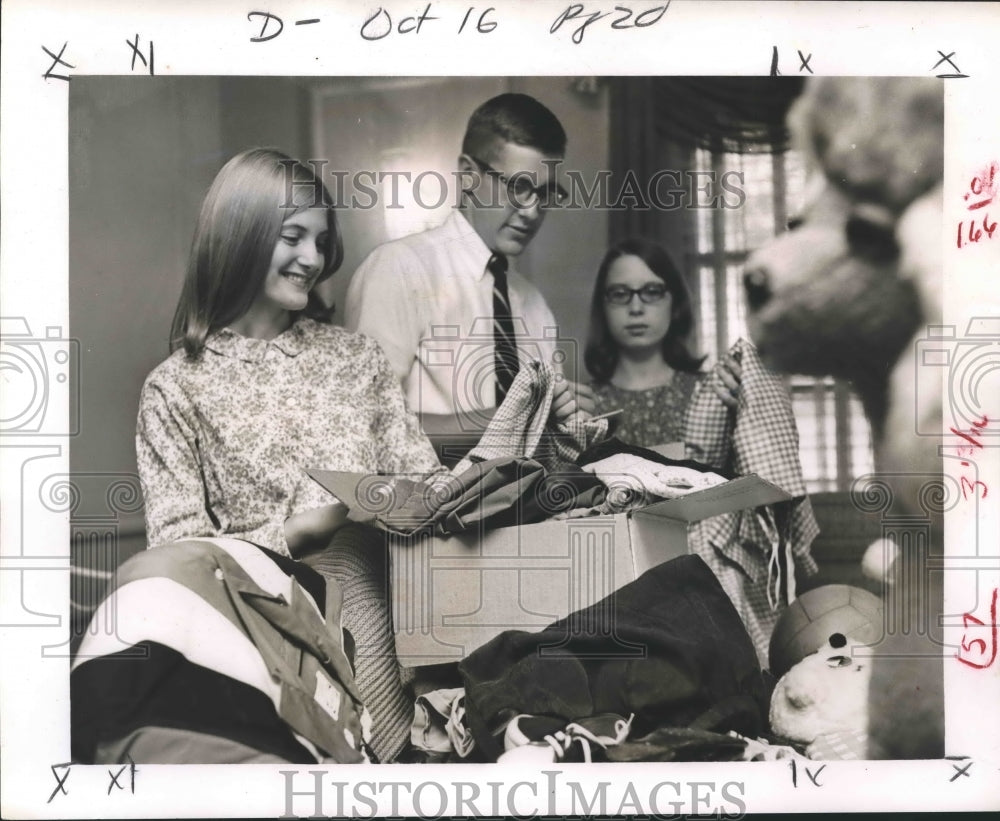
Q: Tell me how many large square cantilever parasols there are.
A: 0